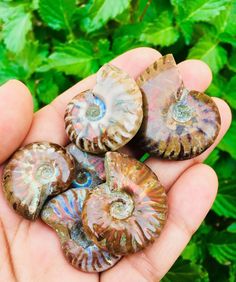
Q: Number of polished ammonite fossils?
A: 6